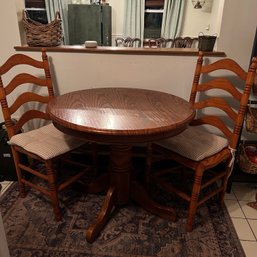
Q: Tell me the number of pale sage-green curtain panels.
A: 3